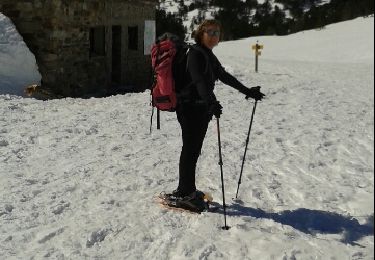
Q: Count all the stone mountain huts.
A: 1